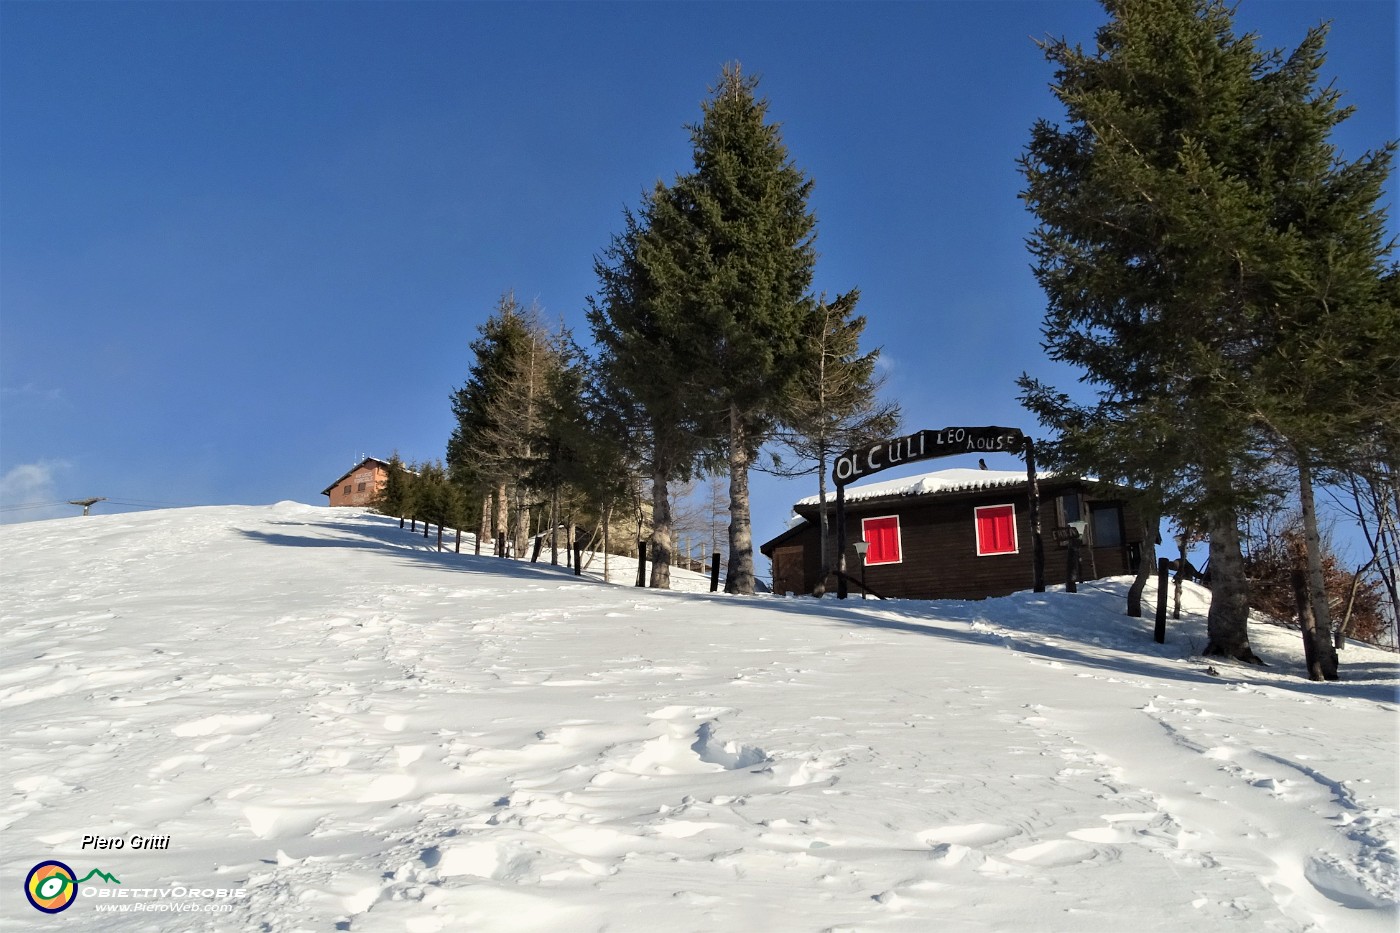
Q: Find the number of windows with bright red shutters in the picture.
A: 2